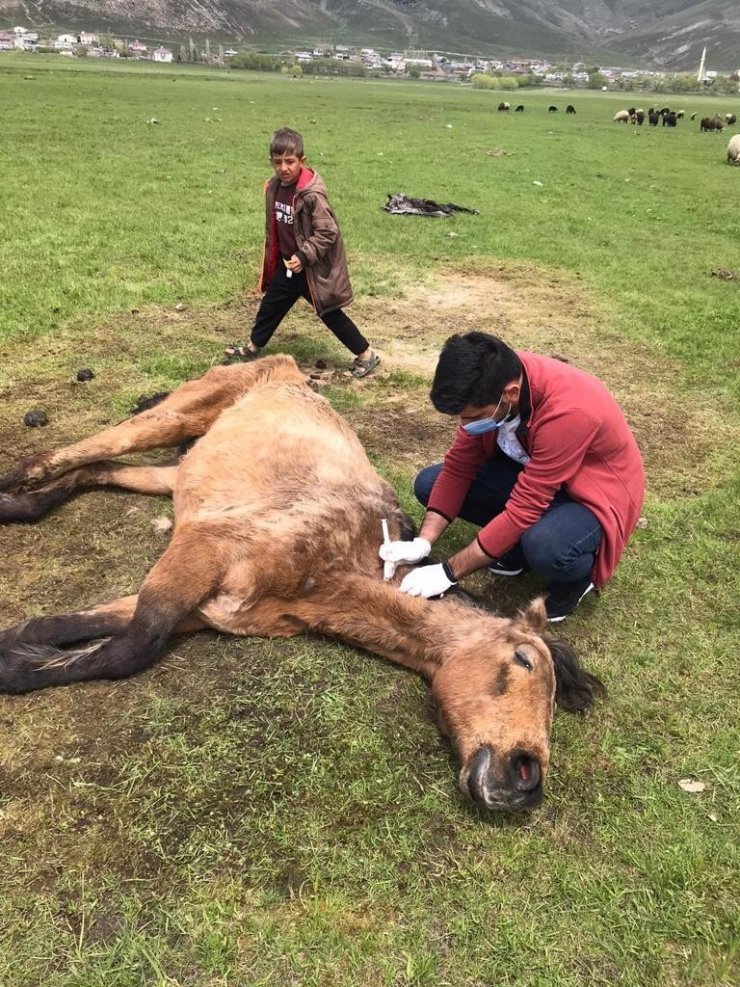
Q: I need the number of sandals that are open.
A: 2